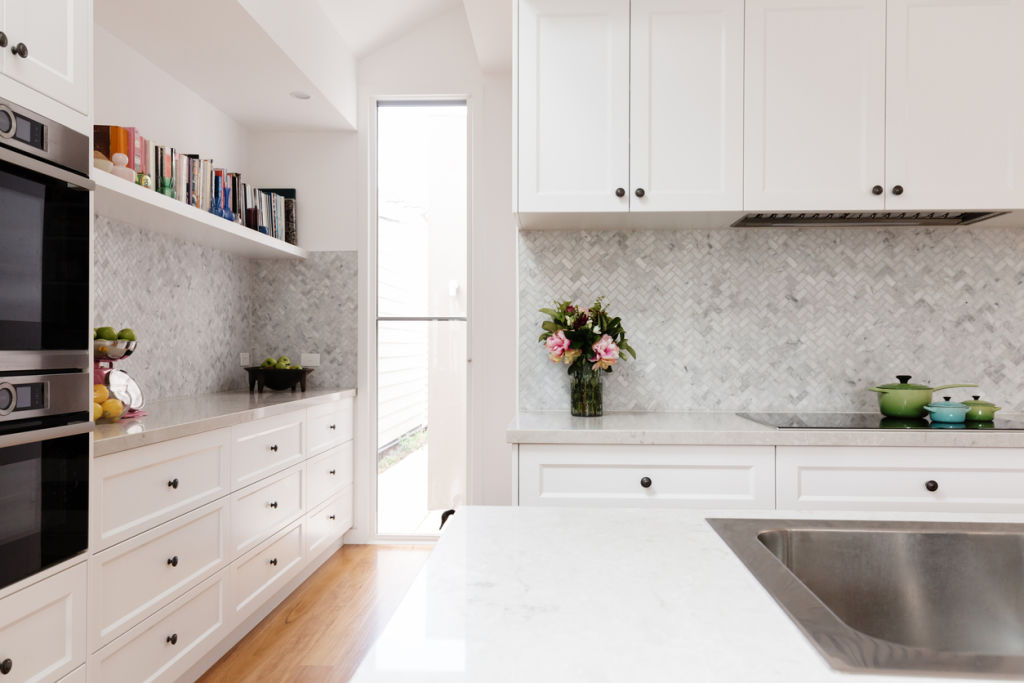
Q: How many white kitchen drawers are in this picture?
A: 12